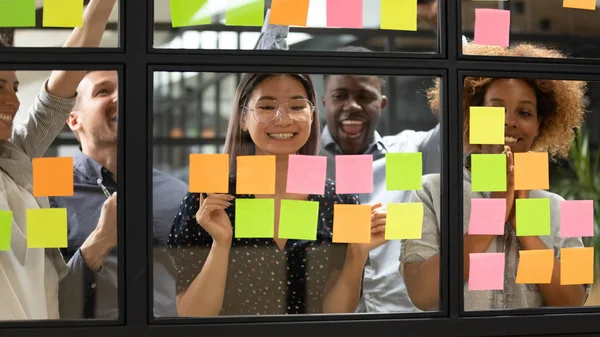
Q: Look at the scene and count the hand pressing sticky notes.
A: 2